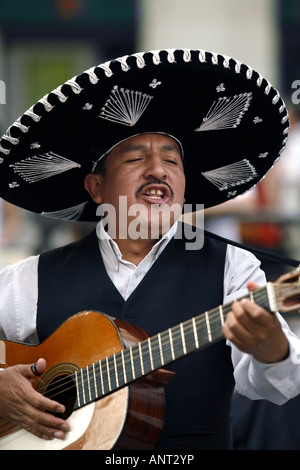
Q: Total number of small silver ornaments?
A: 8